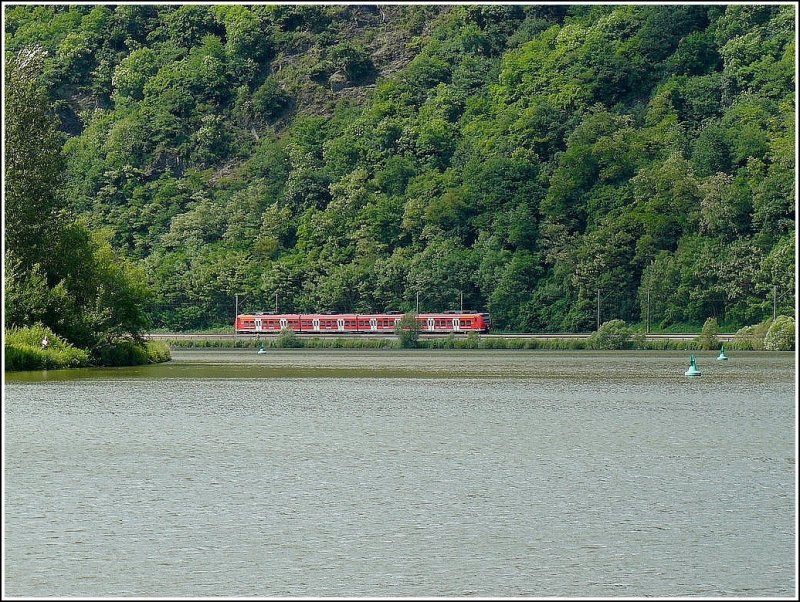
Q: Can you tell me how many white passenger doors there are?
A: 8